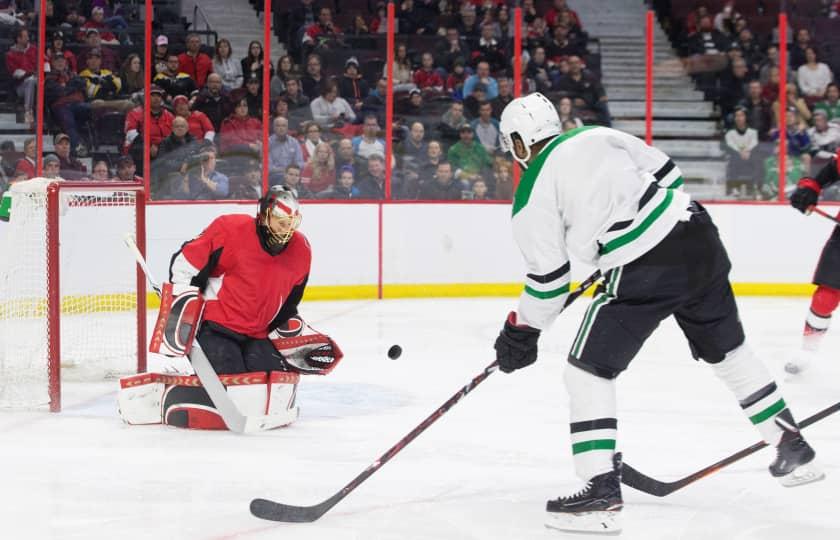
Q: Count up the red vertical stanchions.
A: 7